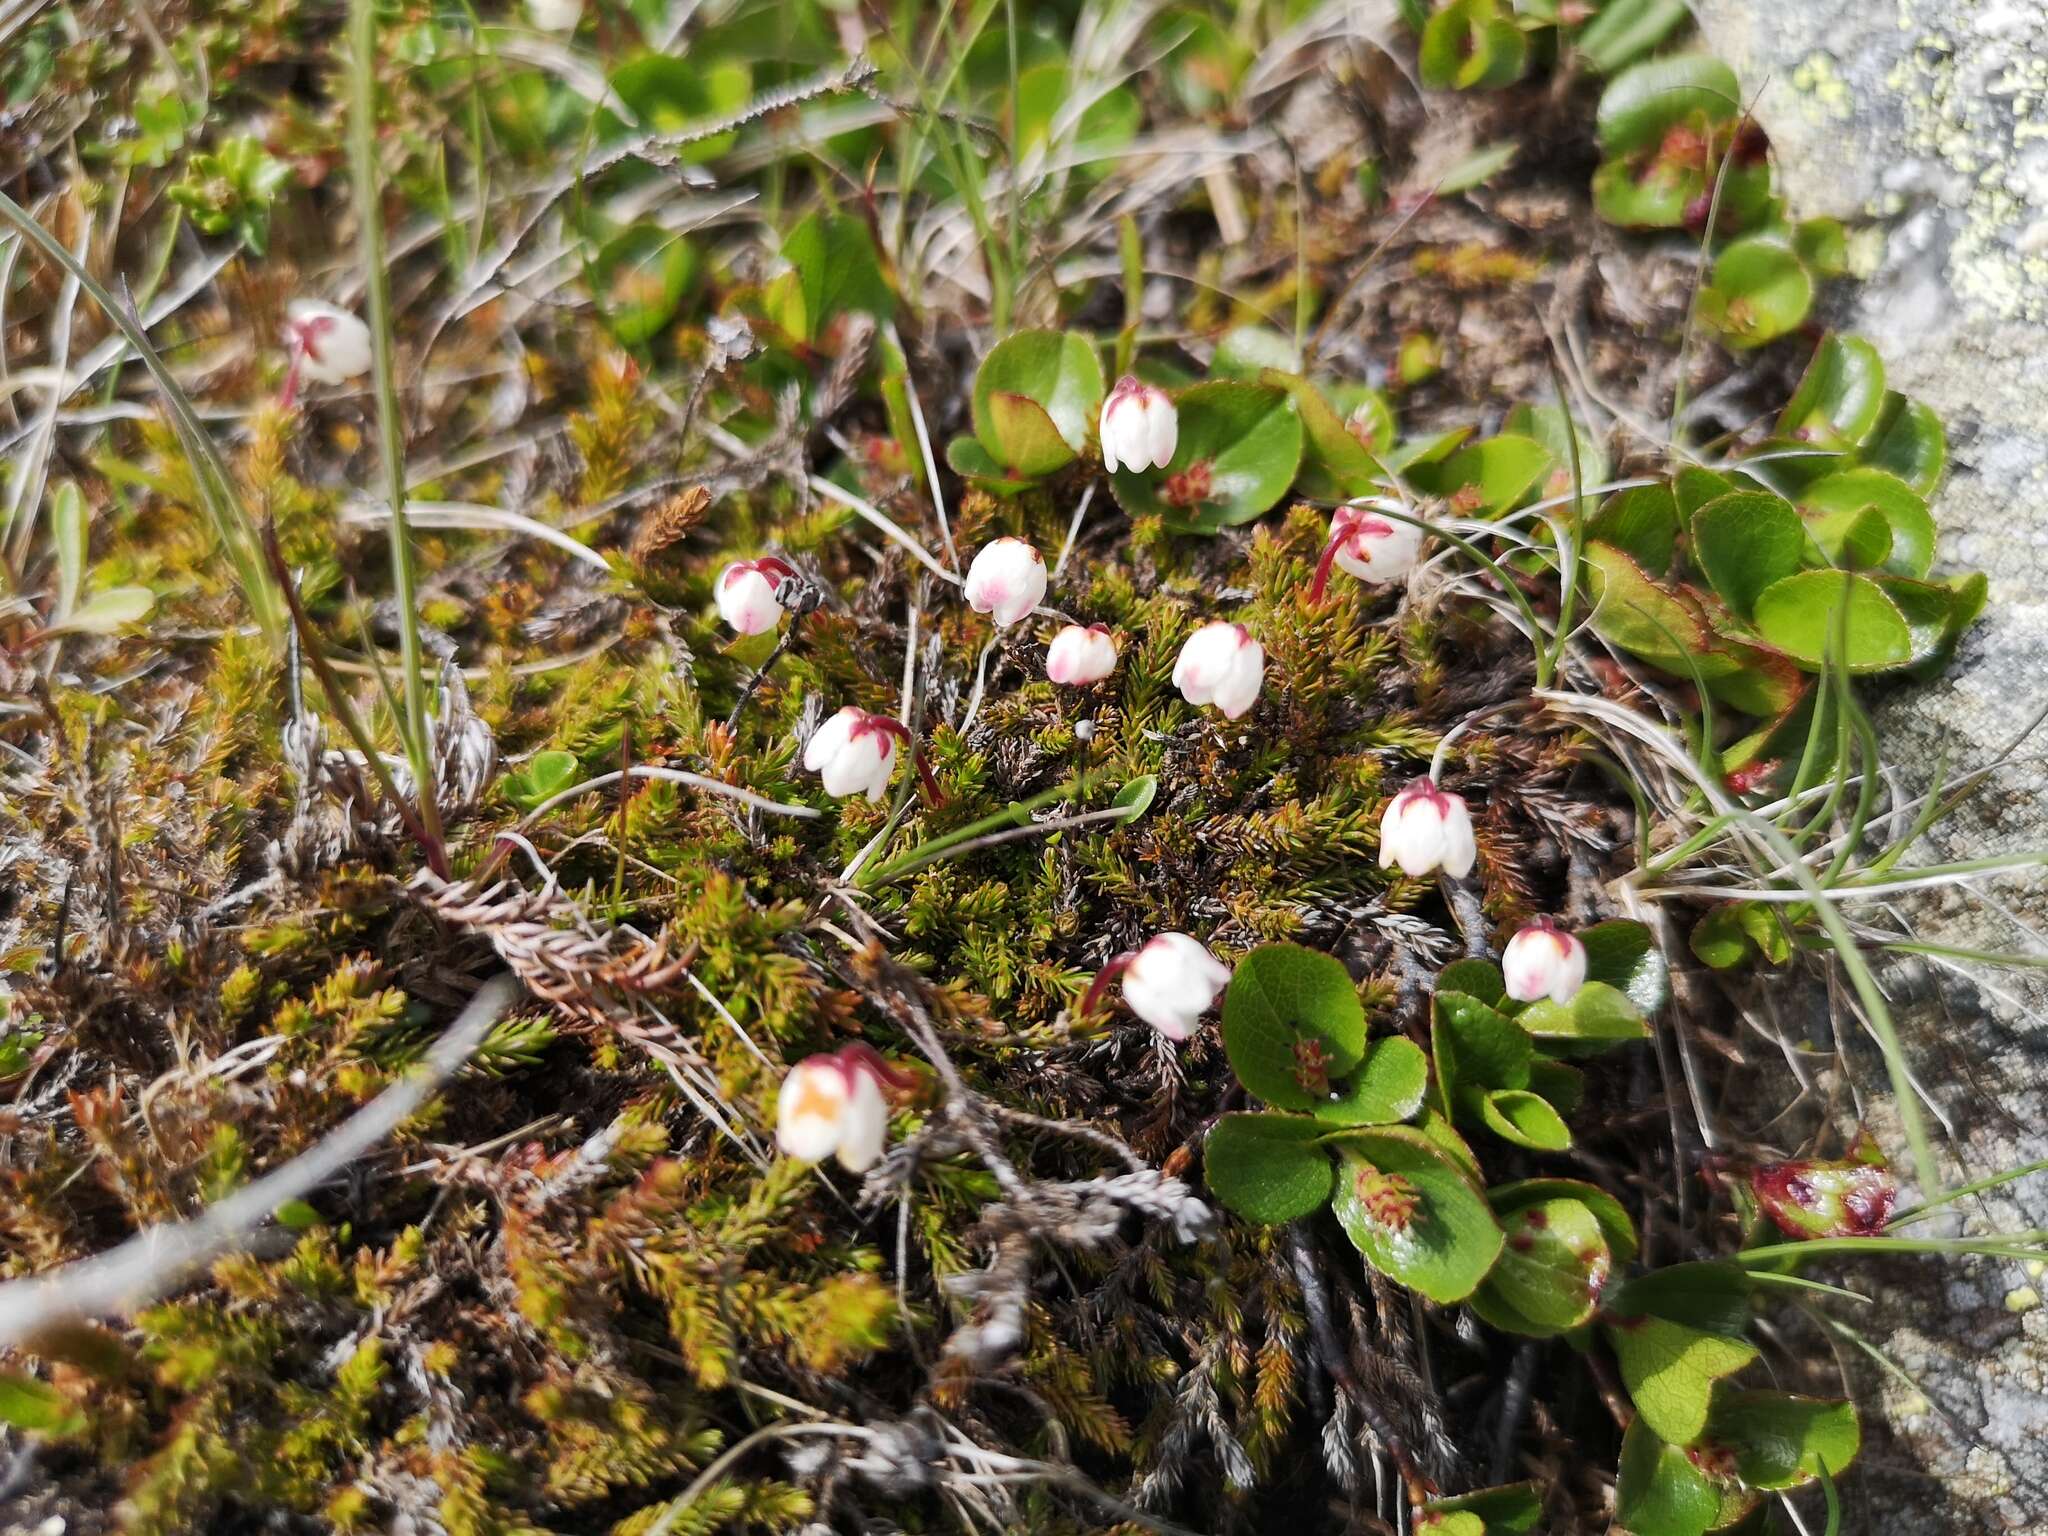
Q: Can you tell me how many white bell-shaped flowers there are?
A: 12